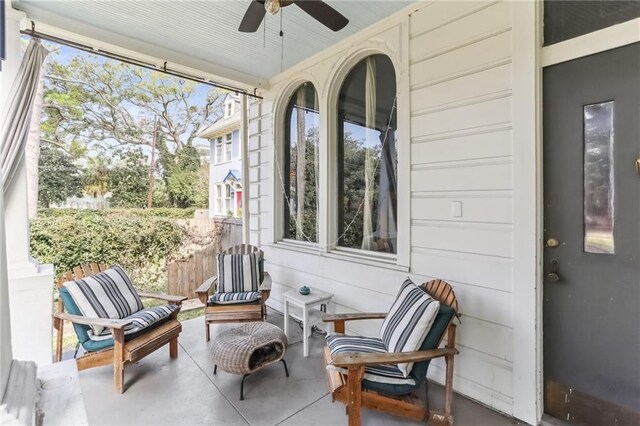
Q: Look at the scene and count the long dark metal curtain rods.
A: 1